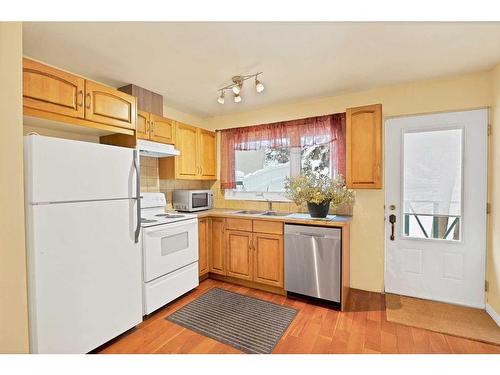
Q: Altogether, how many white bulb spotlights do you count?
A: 4